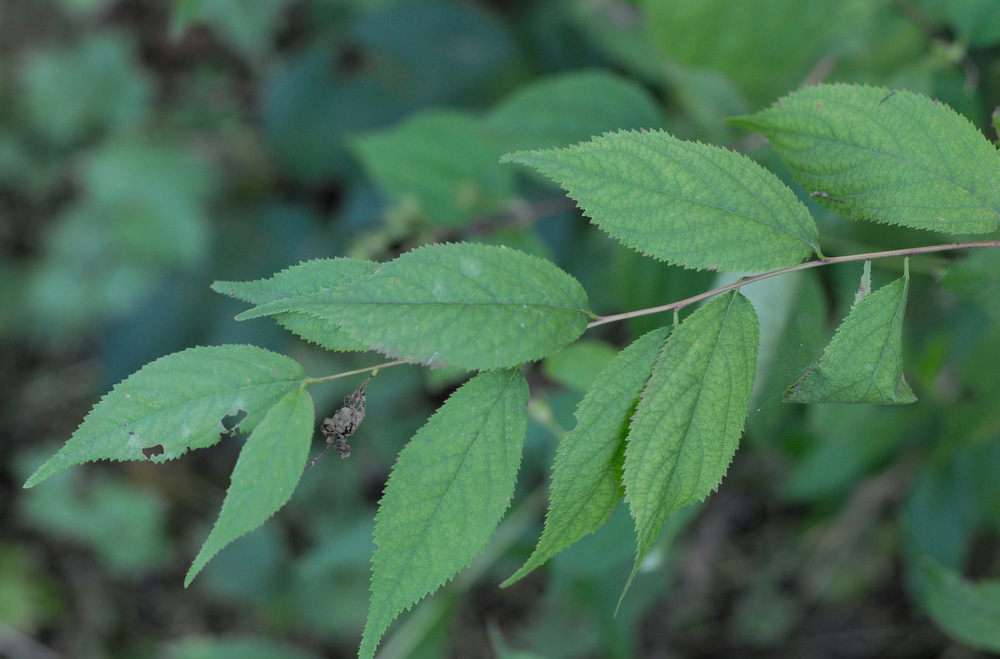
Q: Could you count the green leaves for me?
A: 10